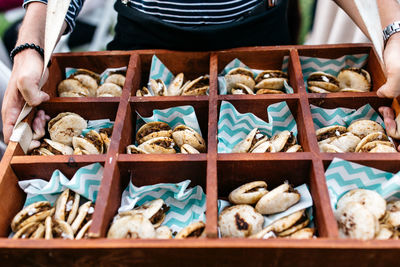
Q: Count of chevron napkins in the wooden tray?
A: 12